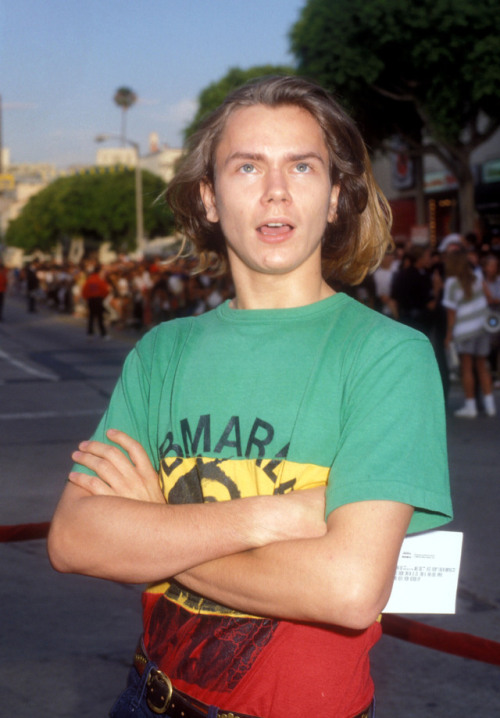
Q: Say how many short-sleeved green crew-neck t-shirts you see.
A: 1